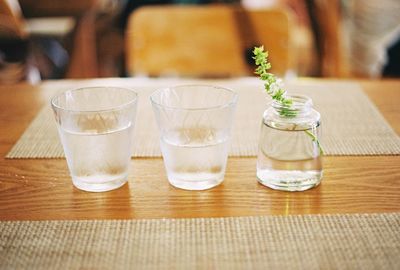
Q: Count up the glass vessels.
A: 3